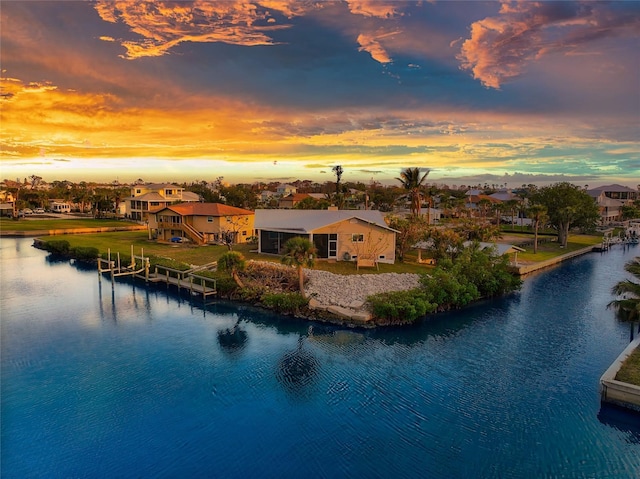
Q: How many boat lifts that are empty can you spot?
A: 1